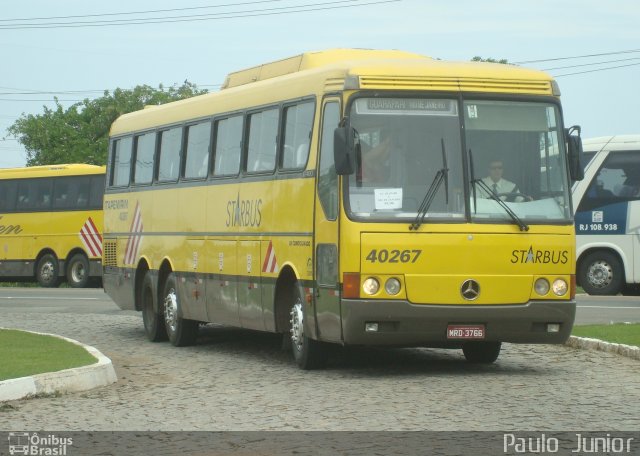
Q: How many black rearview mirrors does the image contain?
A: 2